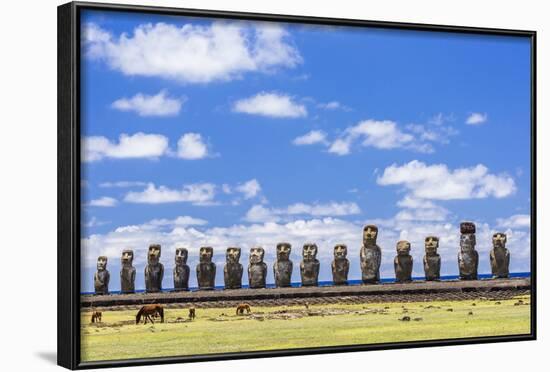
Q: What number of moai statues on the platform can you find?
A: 15